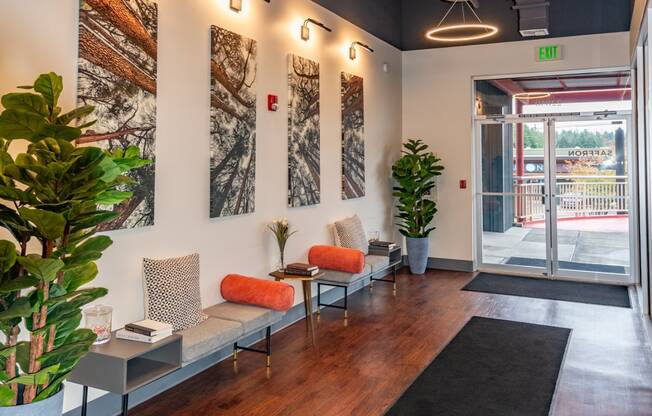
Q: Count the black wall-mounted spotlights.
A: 3